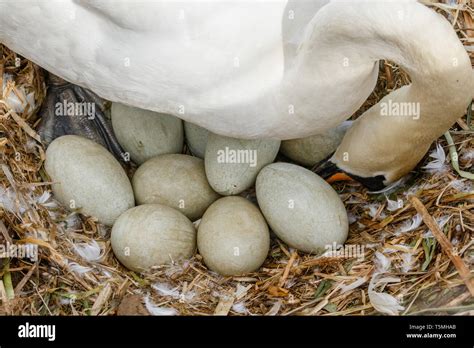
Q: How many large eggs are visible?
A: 9